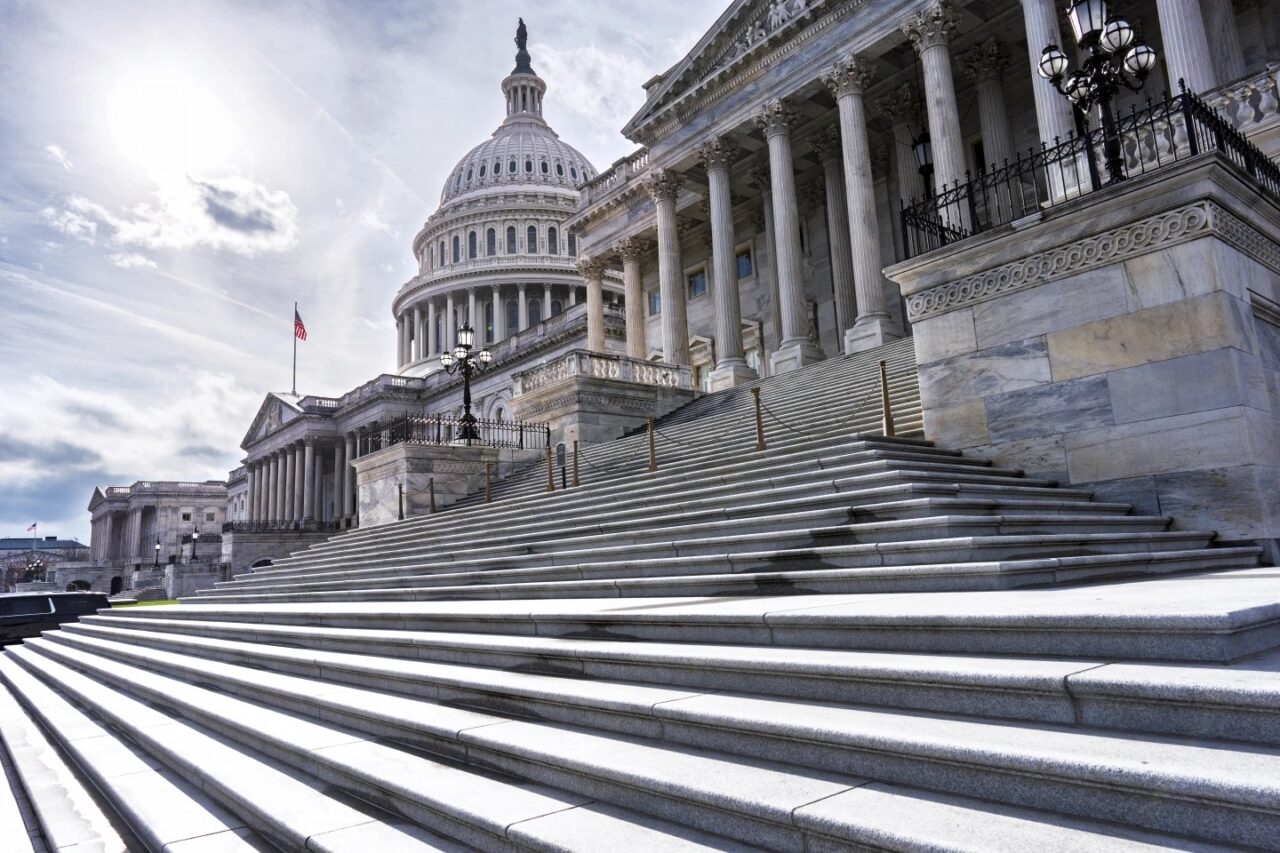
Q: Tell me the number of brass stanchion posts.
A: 8